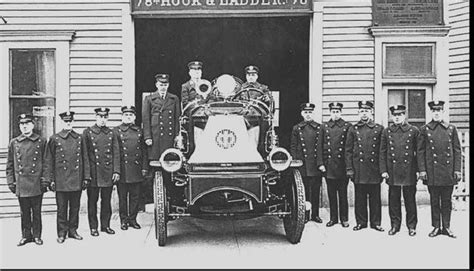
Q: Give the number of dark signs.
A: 2